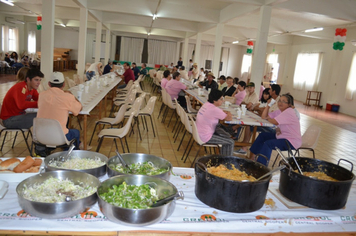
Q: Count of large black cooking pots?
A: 2